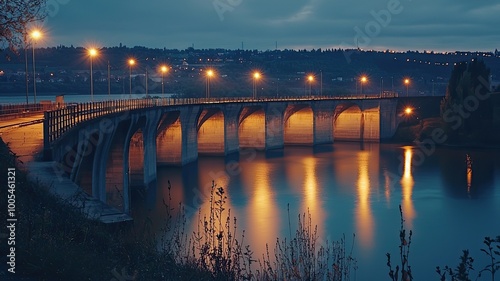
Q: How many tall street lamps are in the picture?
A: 9